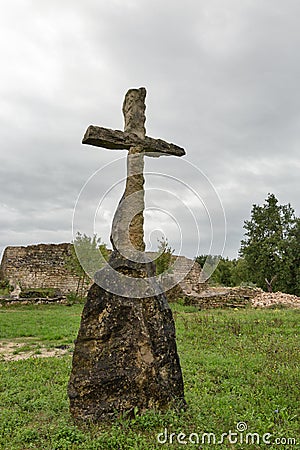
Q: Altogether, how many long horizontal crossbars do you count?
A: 1